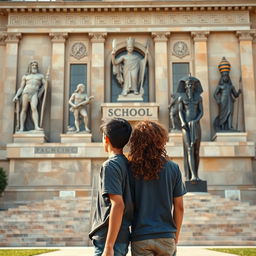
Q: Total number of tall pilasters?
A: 6